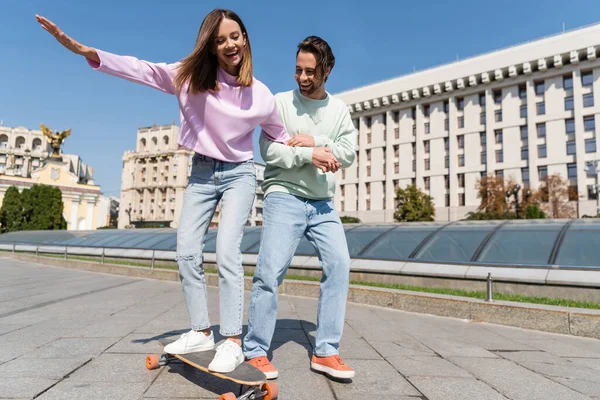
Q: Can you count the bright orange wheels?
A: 3